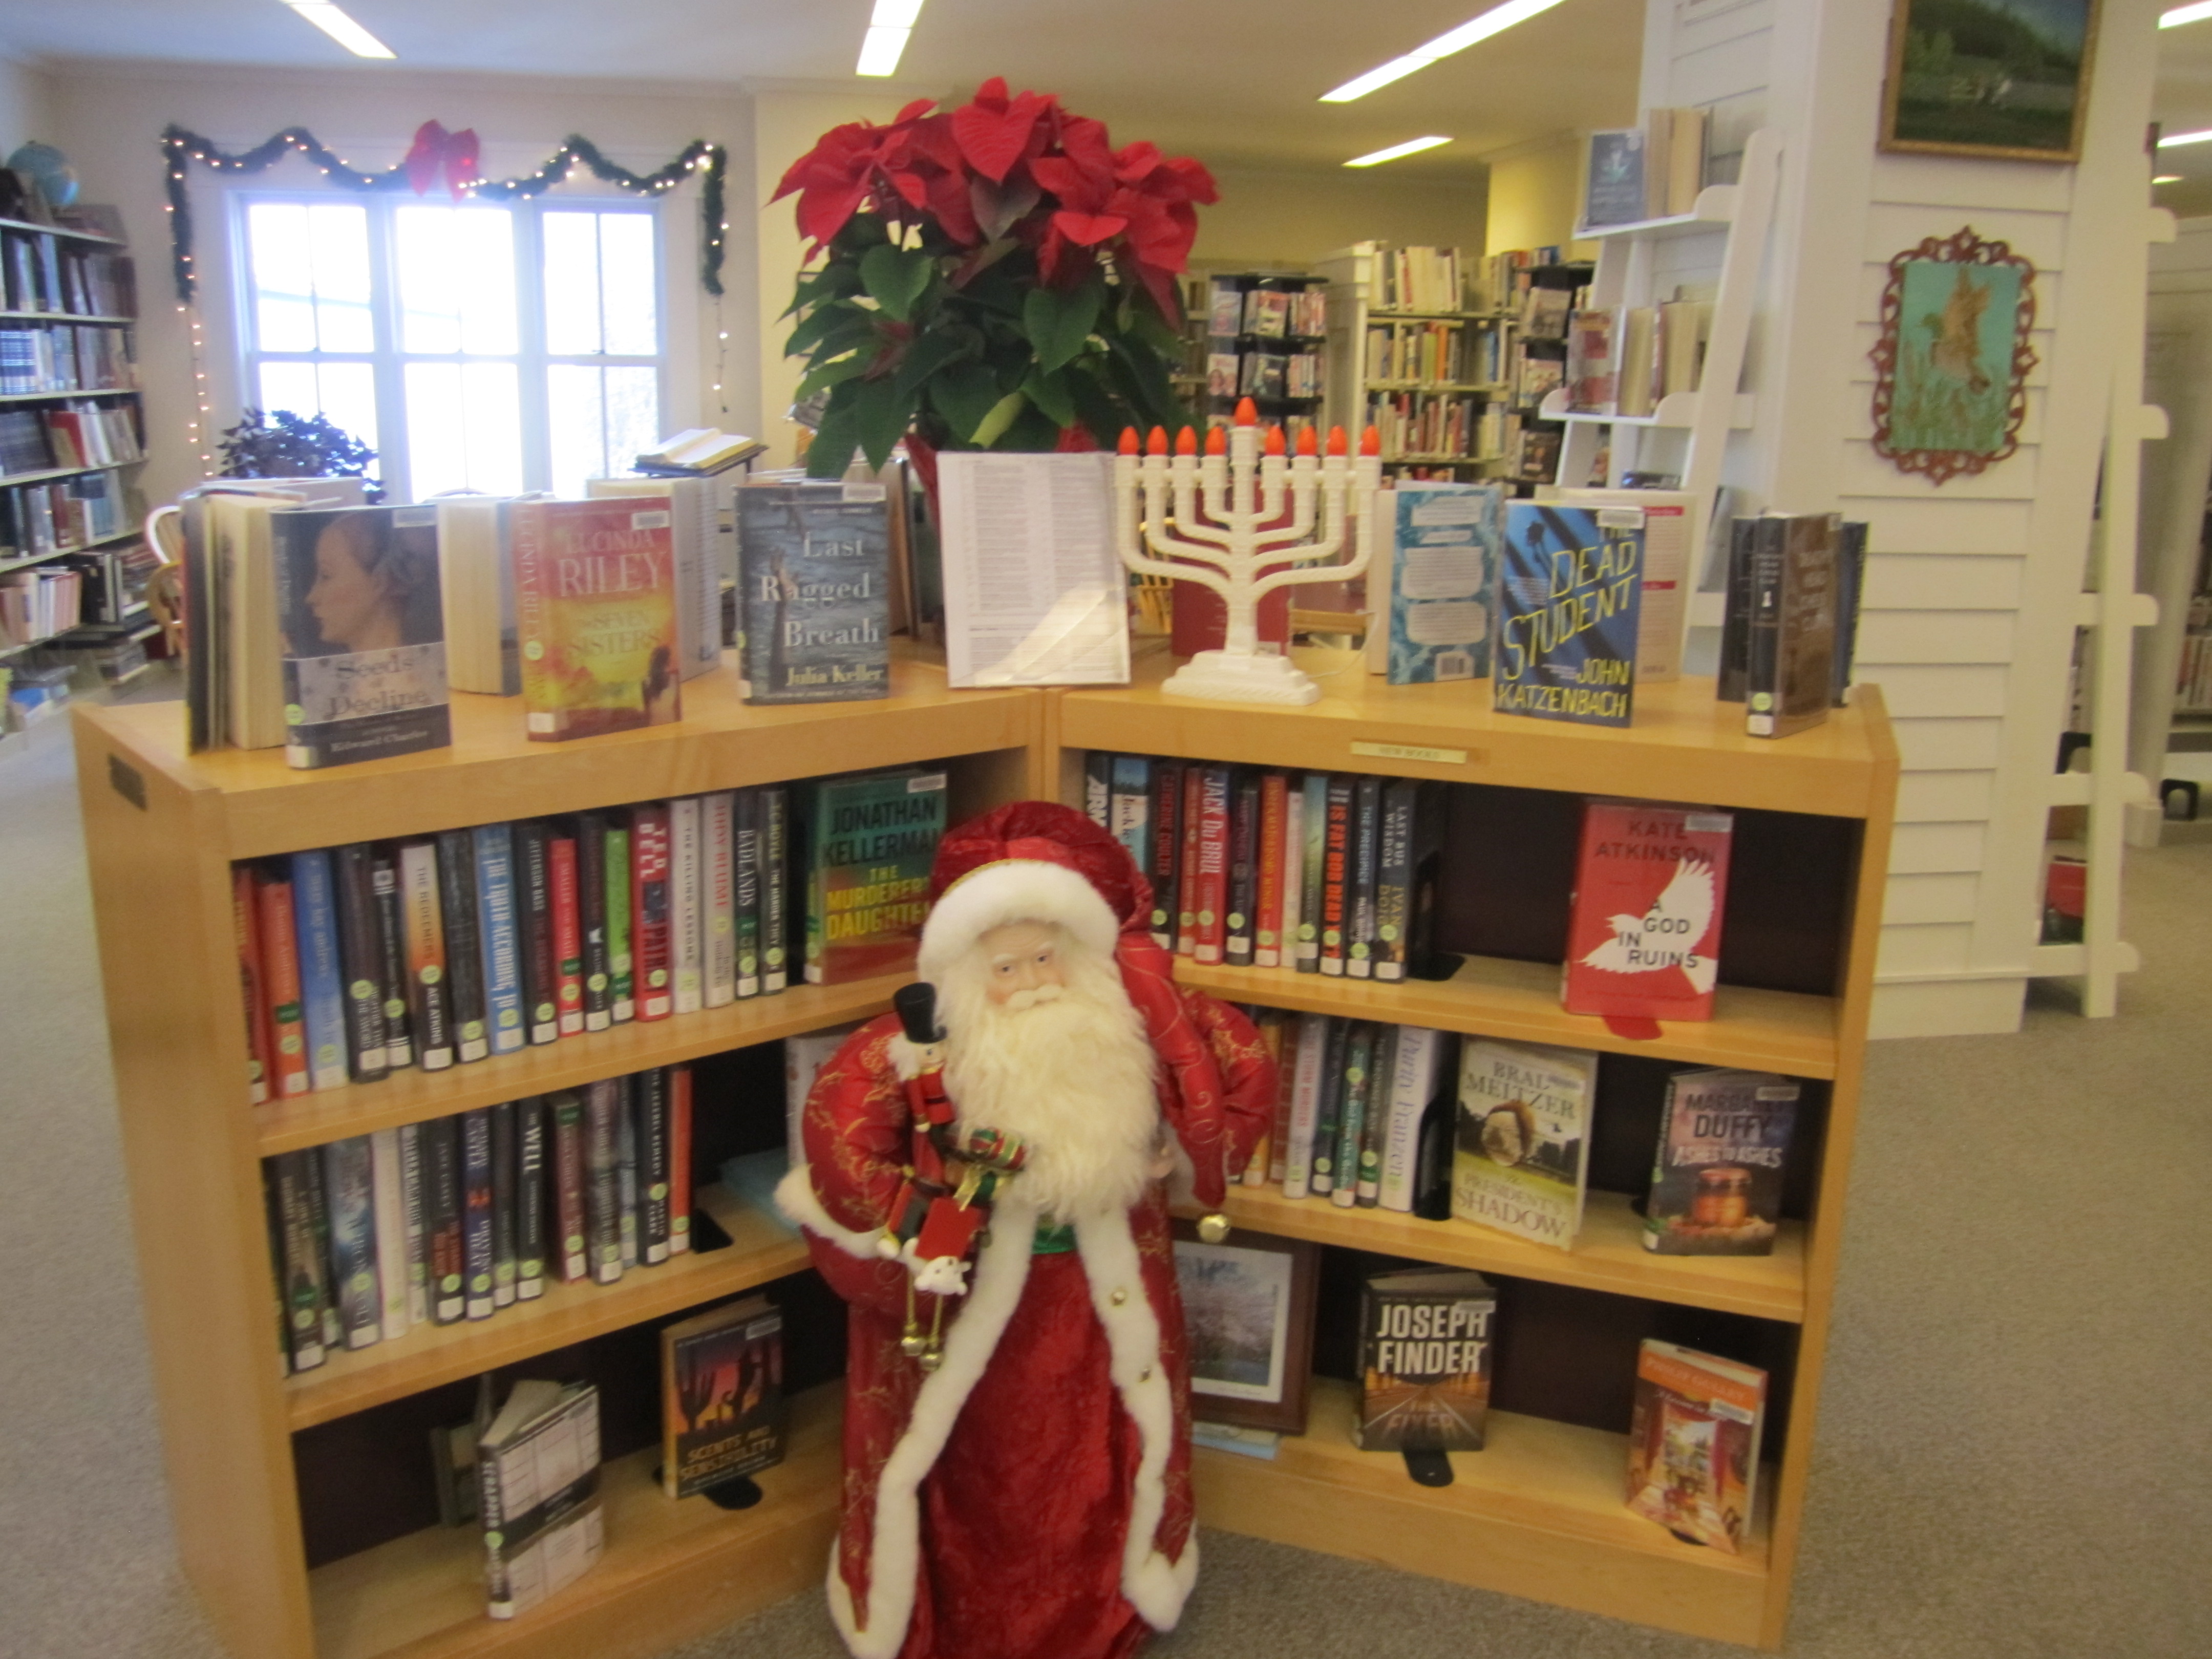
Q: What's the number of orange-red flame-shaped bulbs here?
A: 9